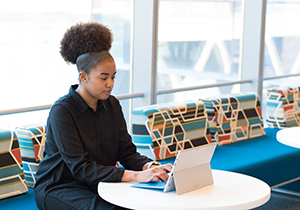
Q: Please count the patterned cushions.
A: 5